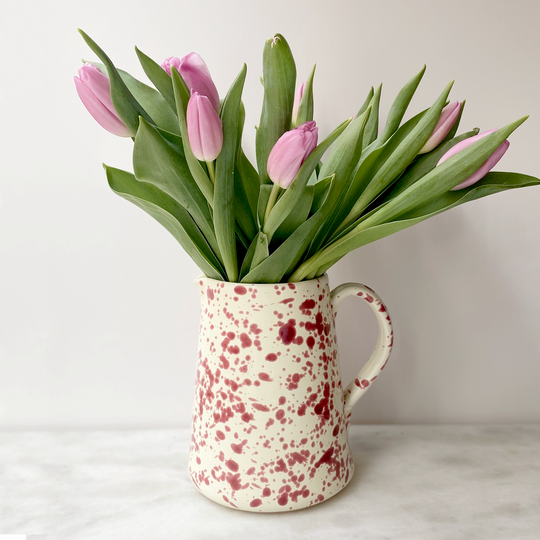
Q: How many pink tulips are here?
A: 7